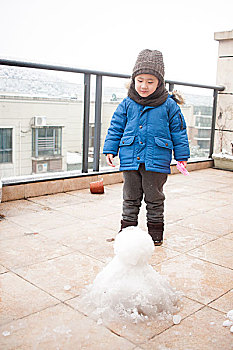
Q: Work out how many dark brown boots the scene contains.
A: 2